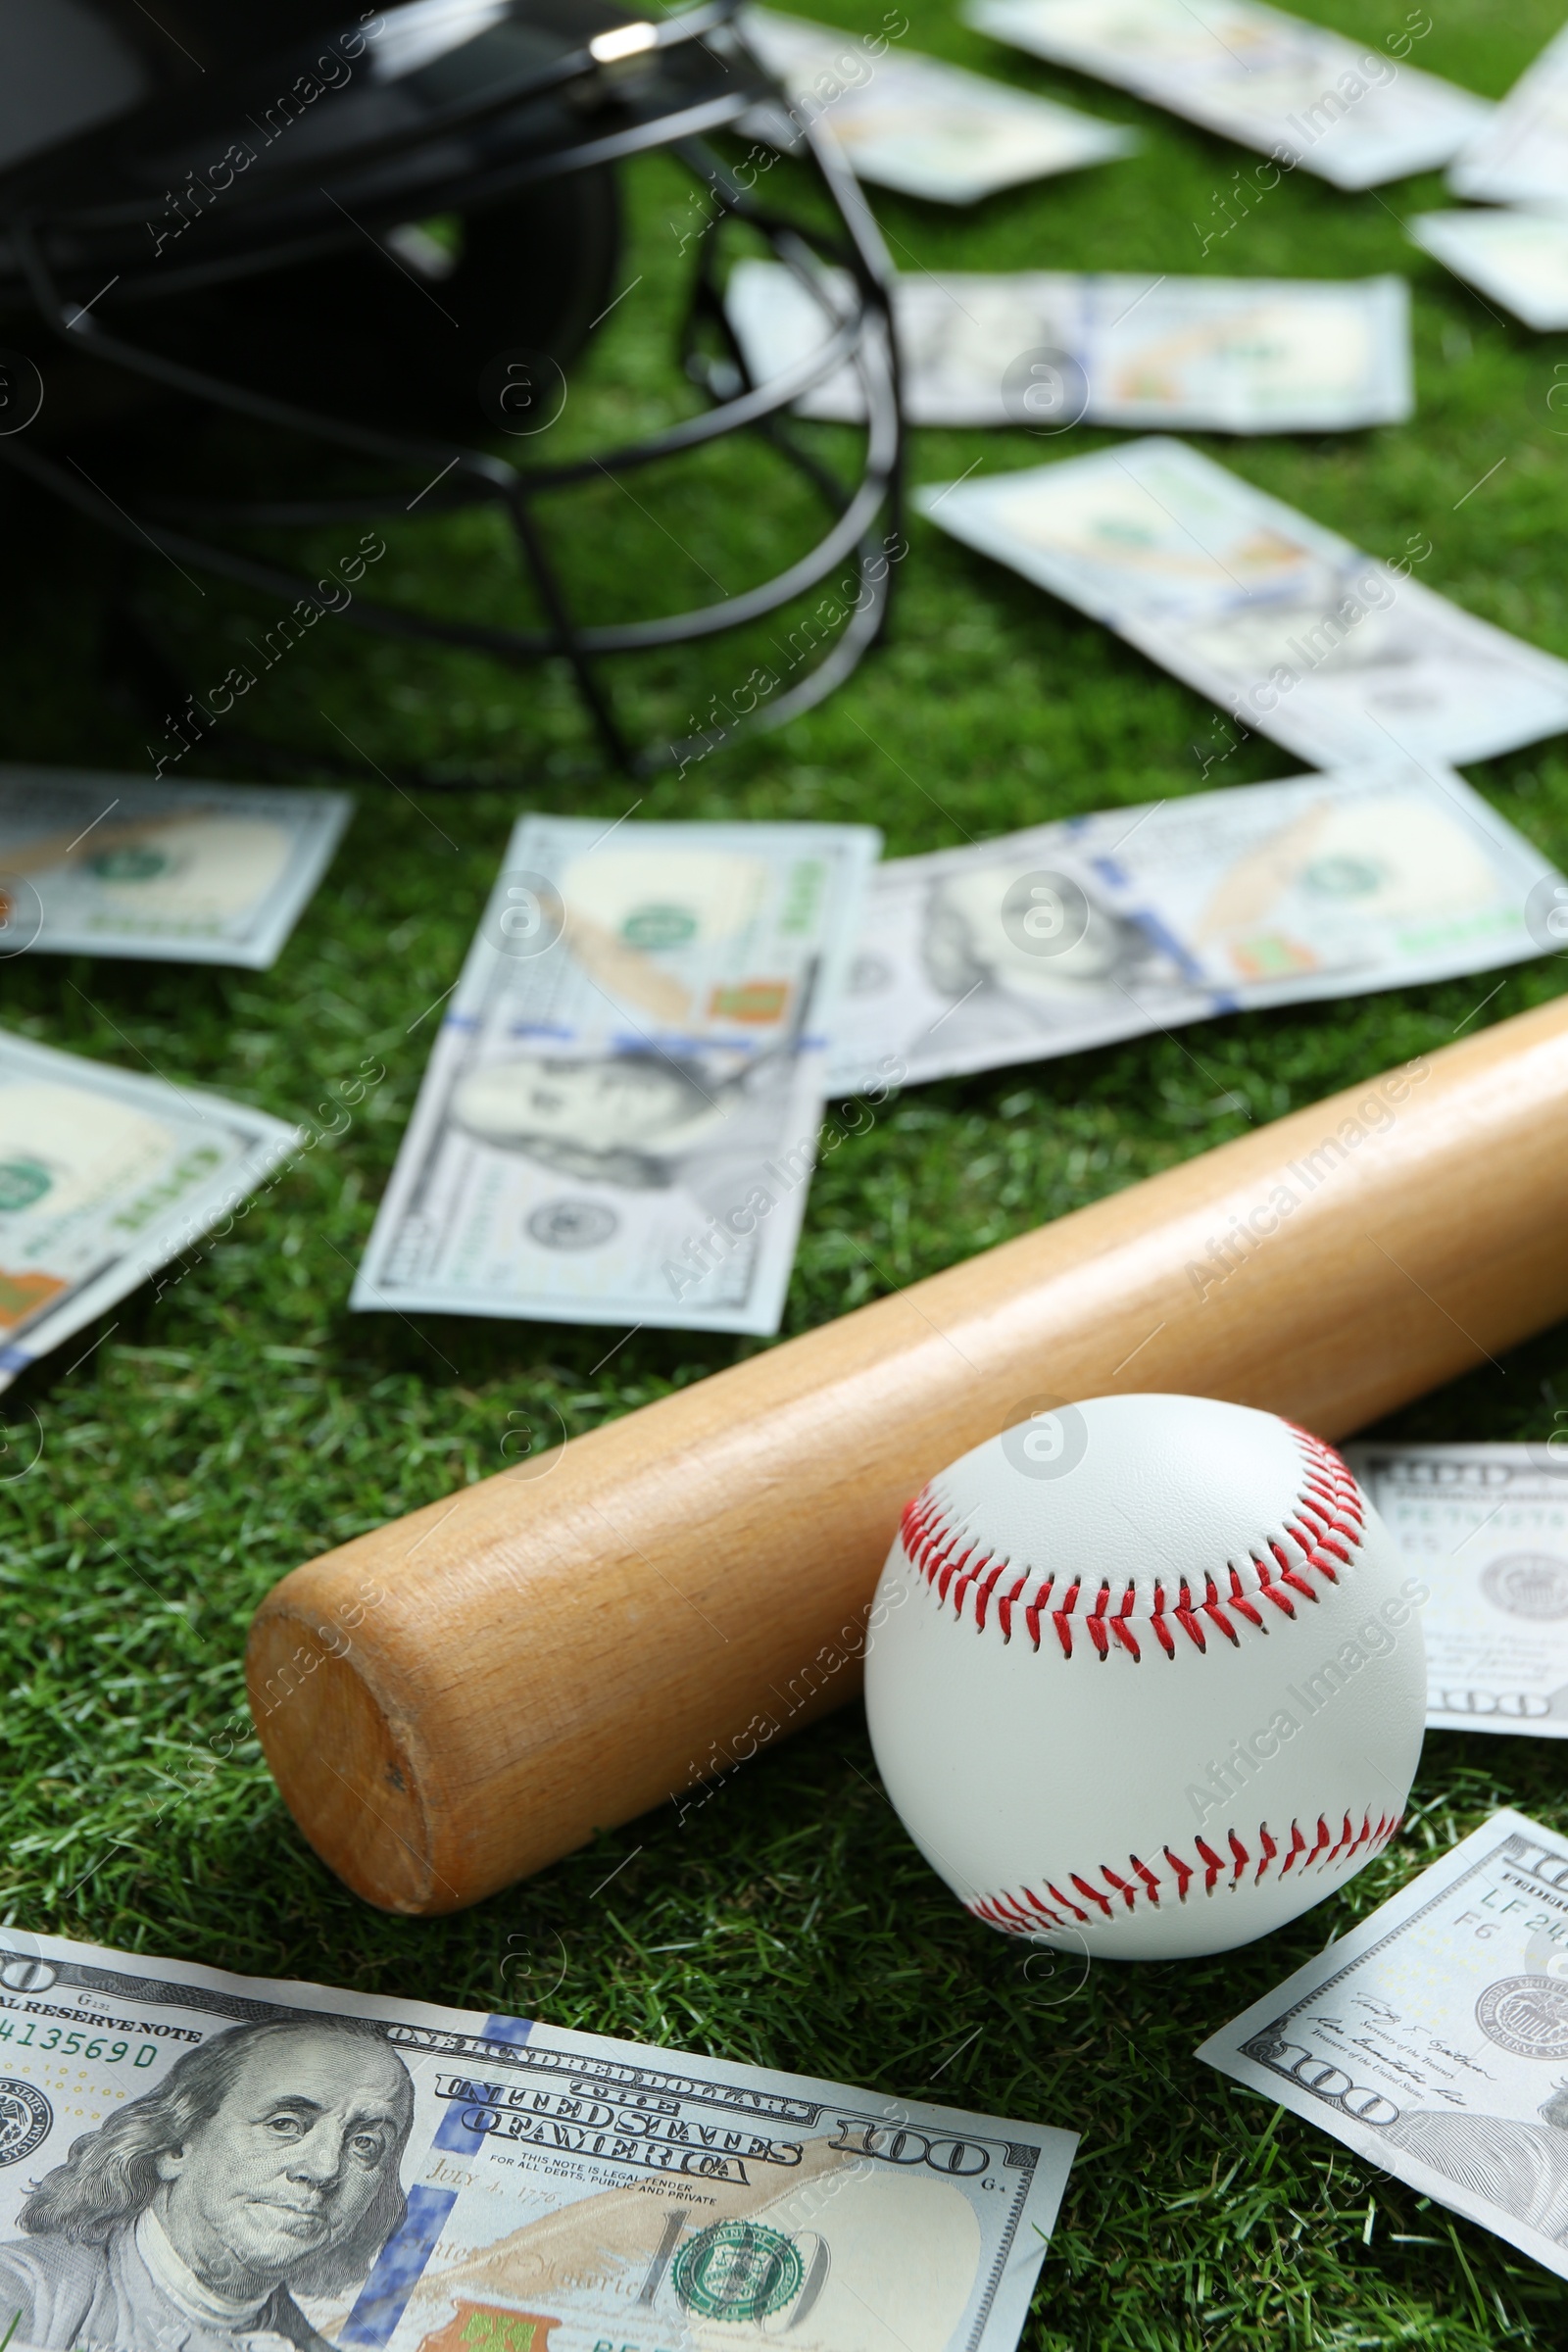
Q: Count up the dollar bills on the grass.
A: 13